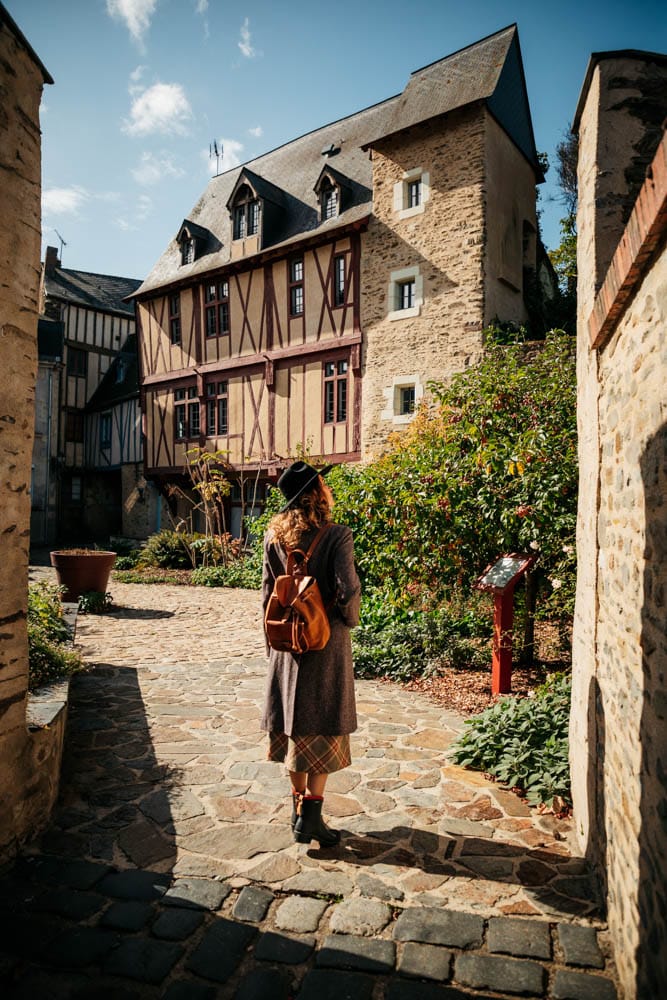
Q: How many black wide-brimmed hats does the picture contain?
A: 1